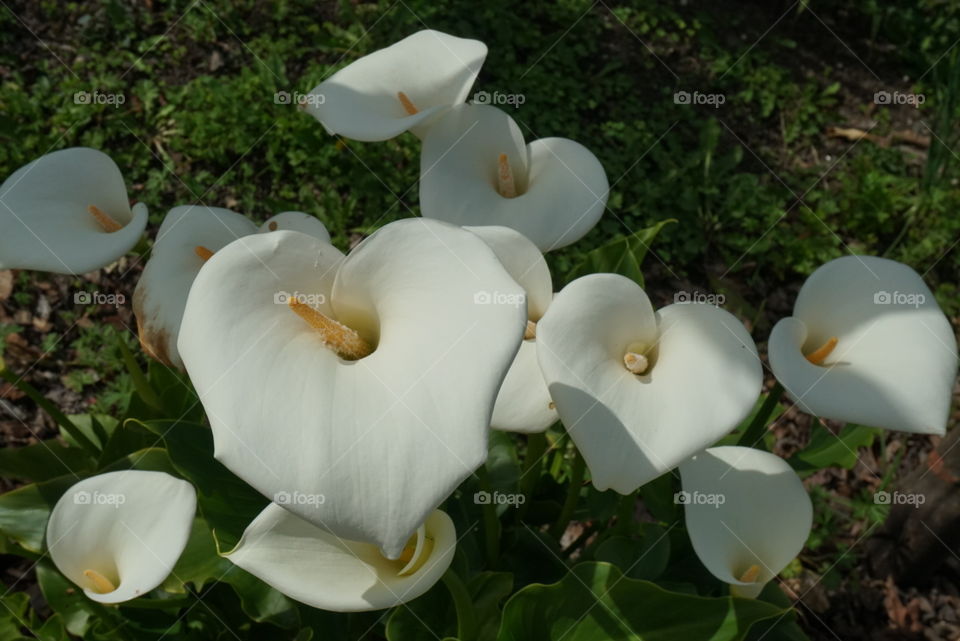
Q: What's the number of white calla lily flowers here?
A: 11